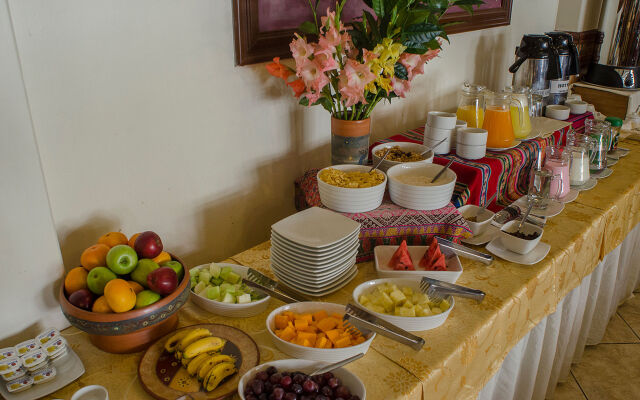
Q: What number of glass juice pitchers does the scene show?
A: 3